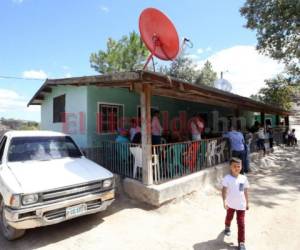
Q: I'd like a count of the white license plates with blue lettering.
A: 1